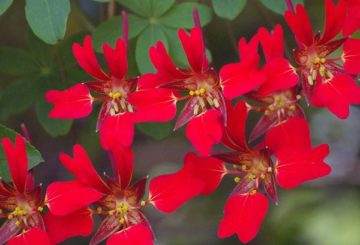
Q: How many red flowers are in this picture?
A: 7